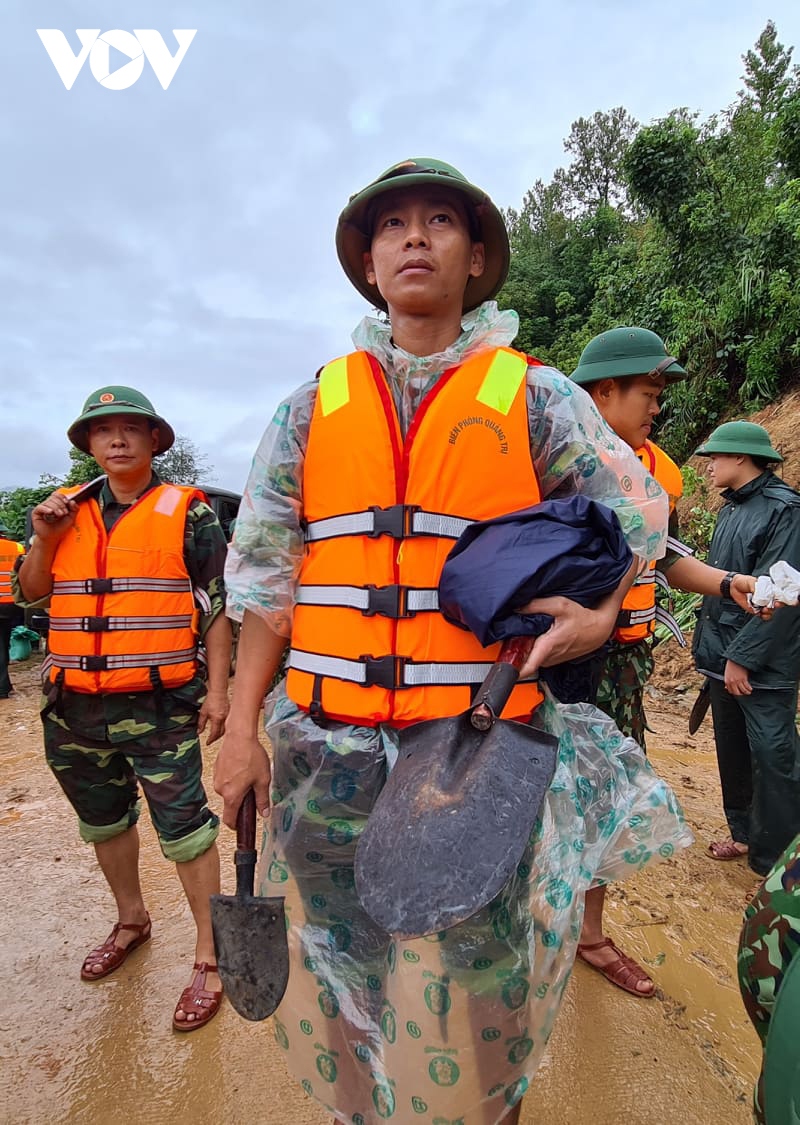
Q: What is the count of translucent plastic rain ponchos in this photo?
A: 1